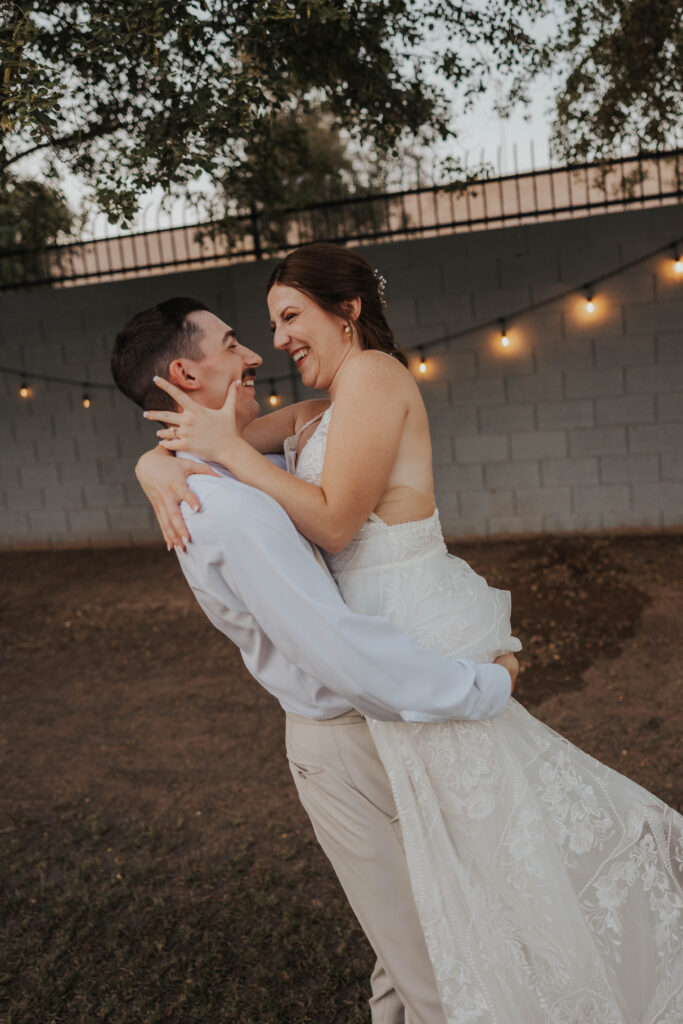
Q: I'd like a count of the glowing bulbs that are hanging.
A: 7